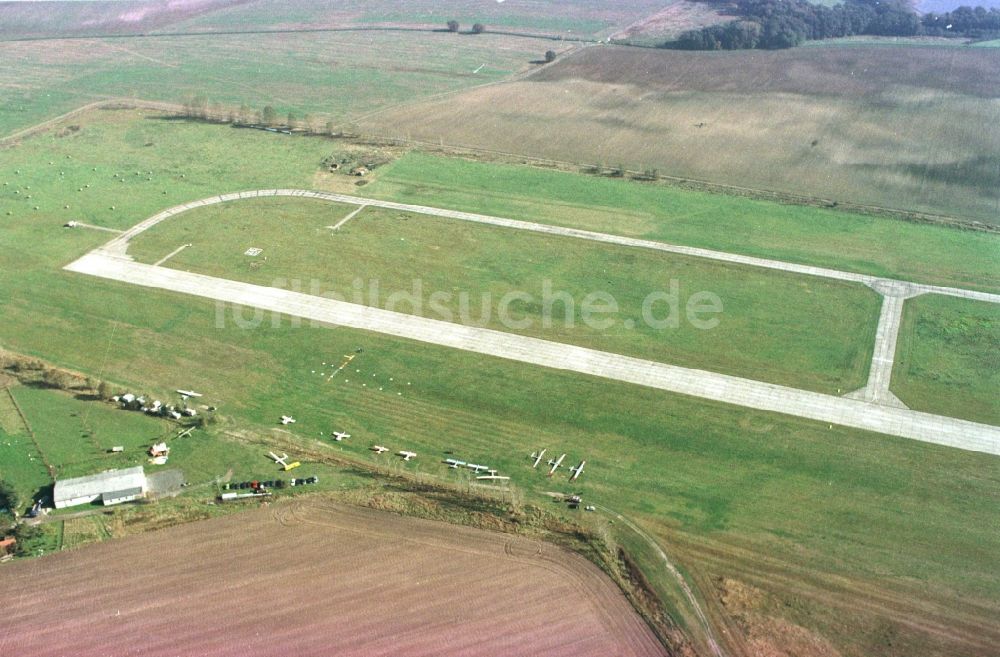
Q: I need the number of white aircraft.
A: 13